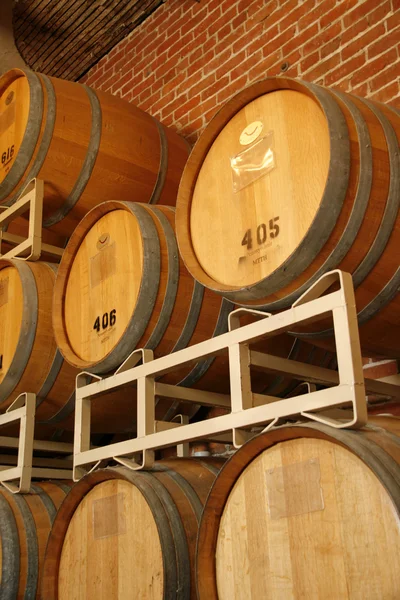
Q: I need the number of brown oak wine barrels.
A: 7